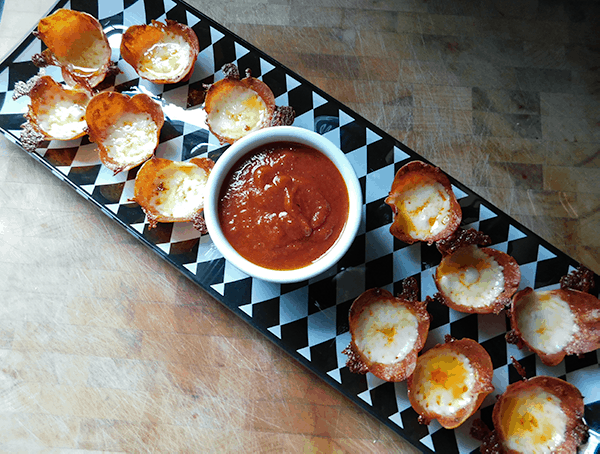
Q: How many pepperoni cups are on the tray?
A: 12